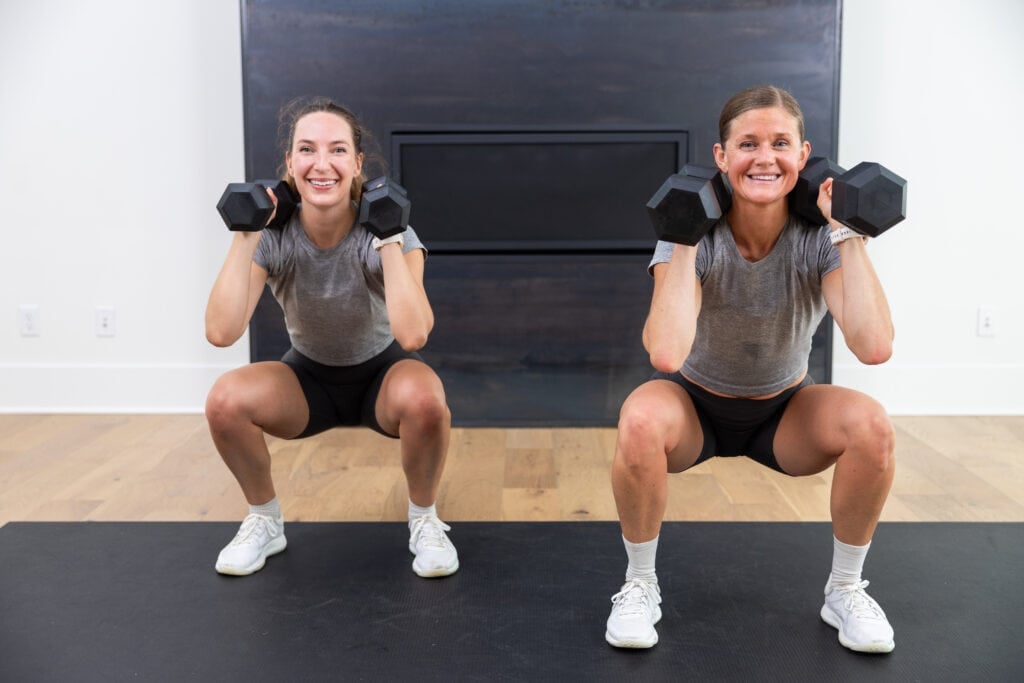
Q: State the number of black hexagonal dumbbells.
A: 4